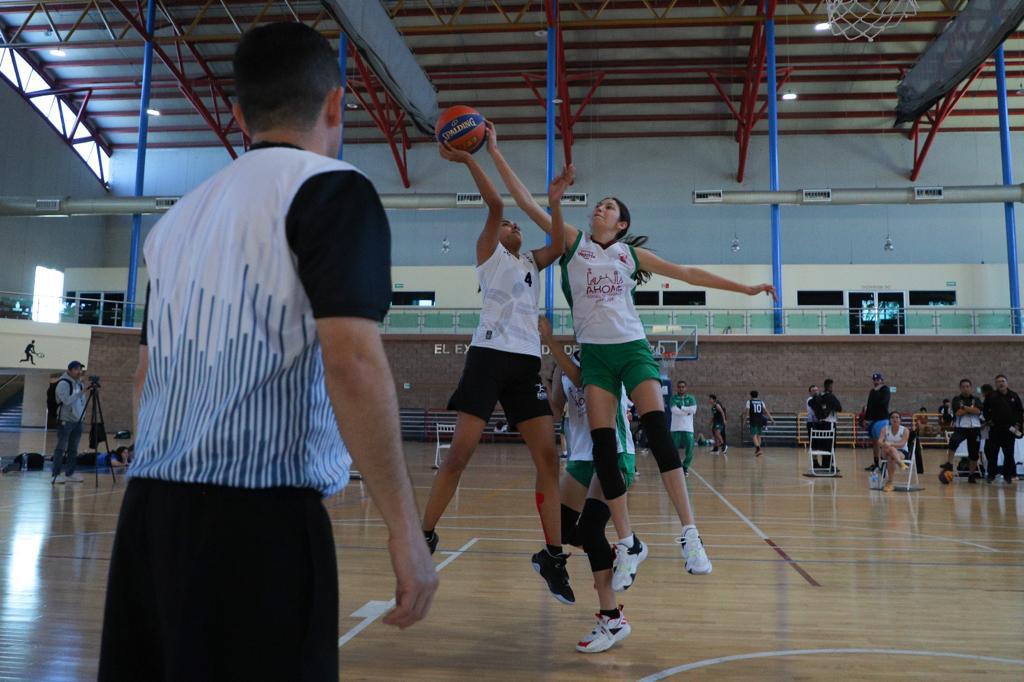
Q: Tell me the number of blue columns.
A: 5